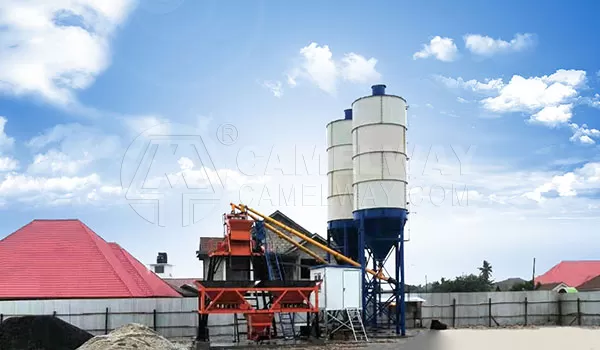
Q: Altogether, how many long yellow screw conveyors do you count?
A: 2